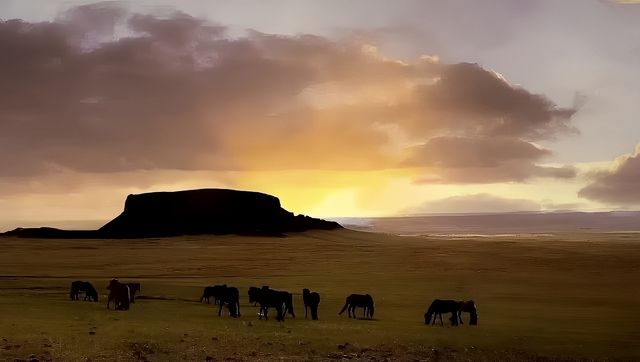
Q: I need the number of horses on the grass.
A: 11